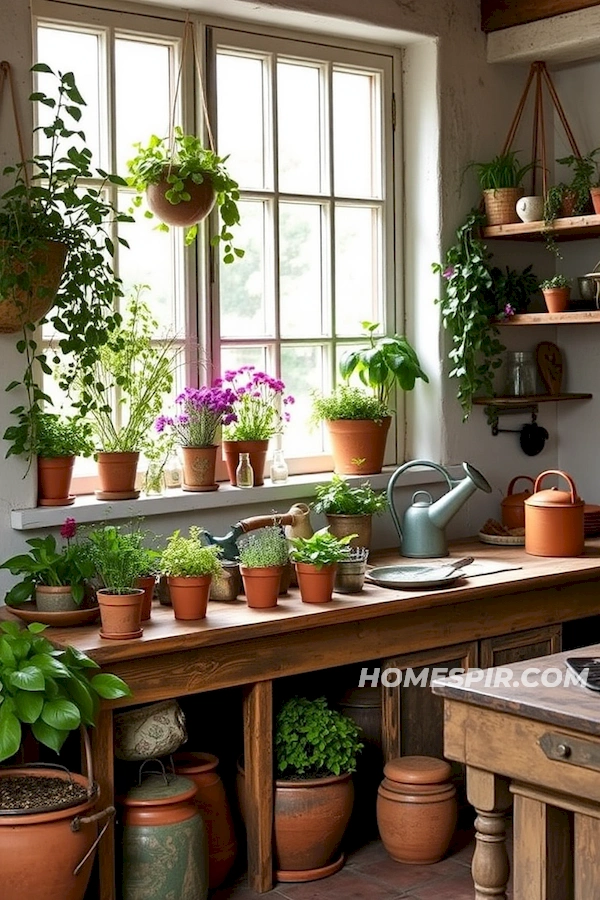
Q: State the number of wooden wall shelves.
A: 3